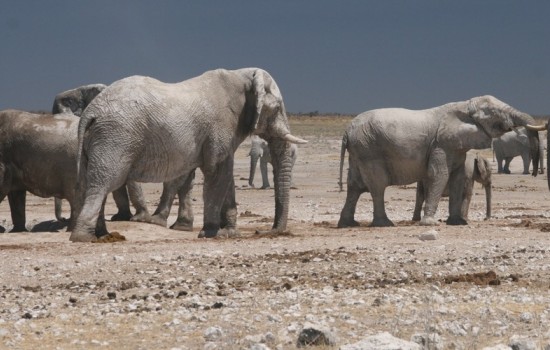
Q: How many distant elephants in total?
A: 2